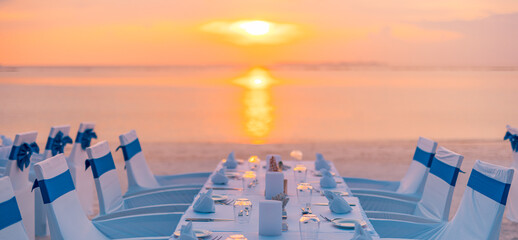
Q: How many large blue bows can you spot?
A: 4